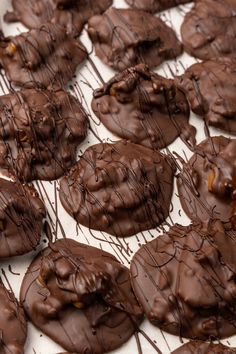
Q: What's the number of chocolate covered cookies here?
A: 15